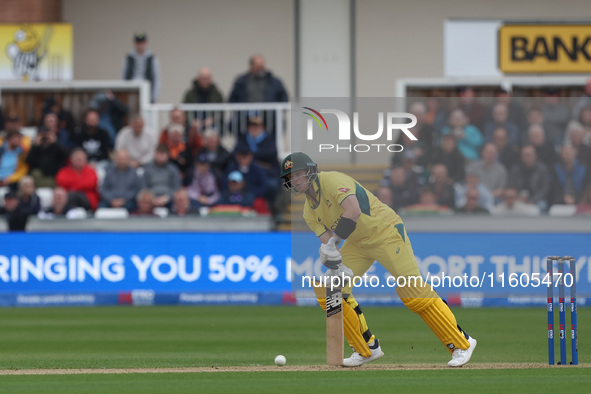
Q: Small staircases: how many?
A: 1